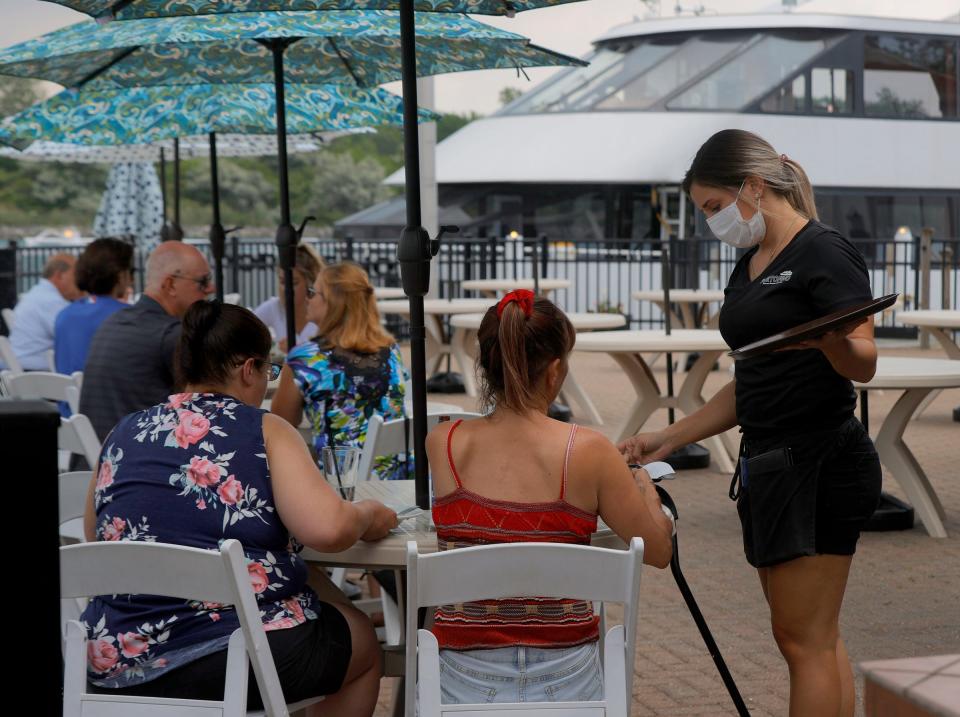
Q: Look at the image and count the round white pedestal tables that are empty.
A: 8